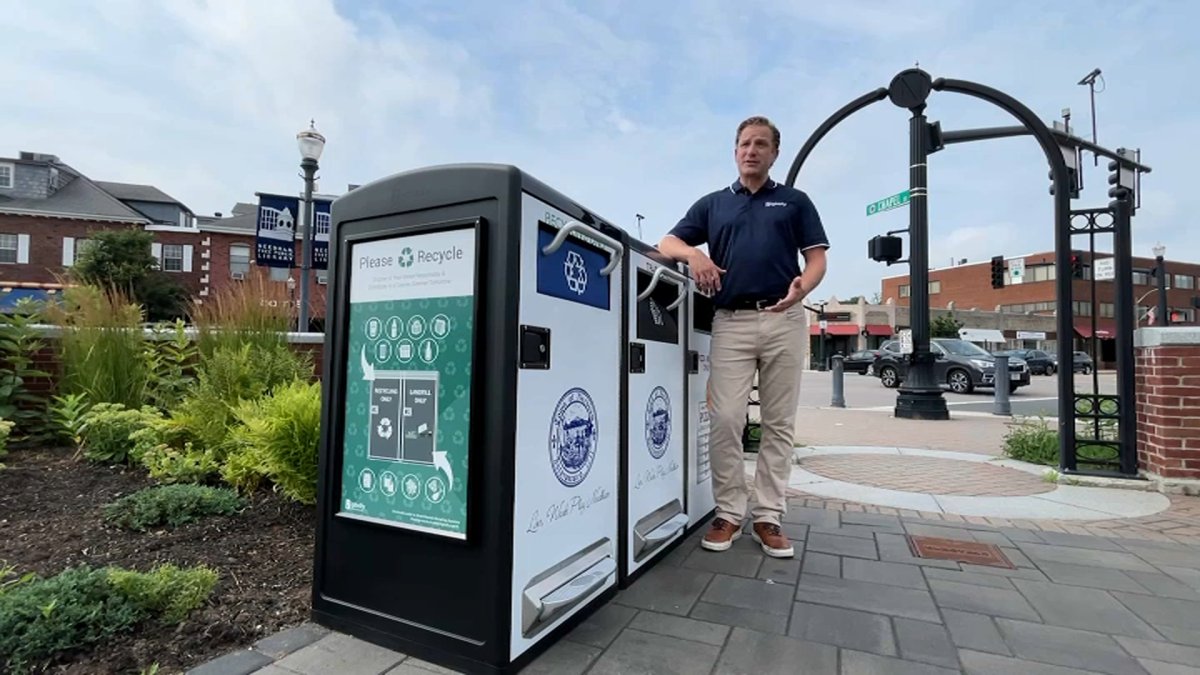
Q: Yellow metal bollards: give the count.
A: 0